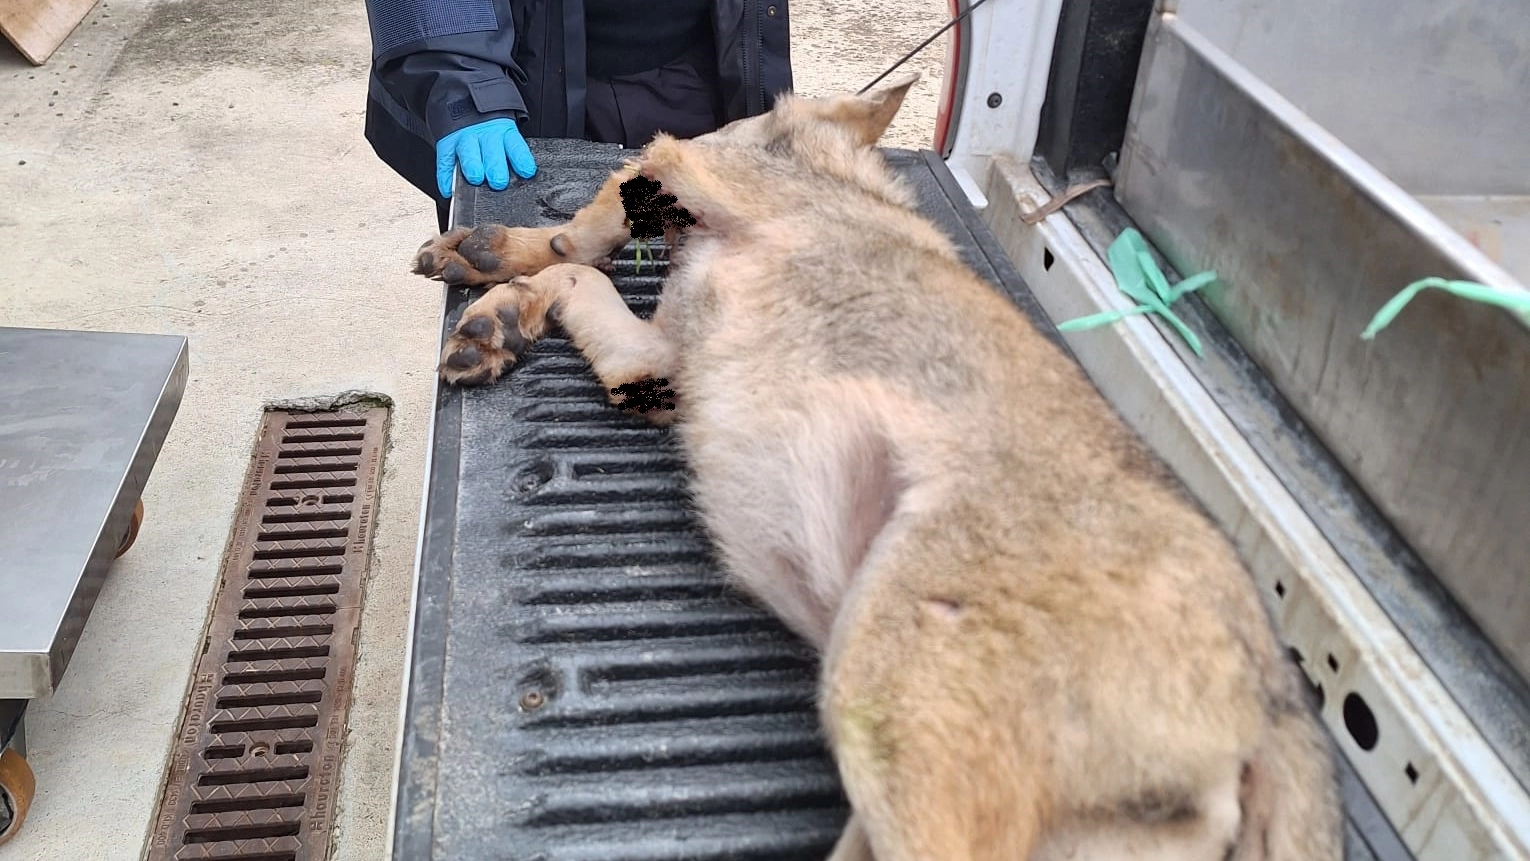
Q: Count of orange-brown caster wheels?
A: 2